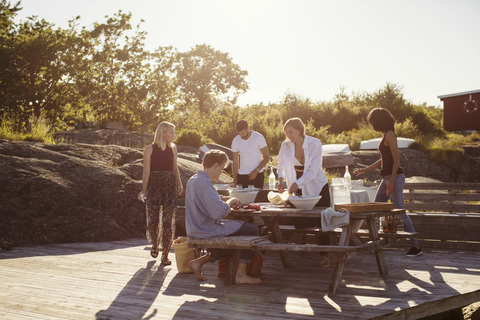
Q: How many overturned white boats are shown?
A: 2